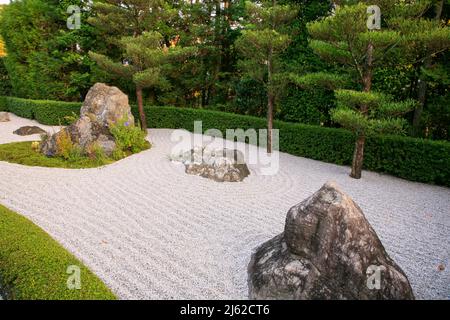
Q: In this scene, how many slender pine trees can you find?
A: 3